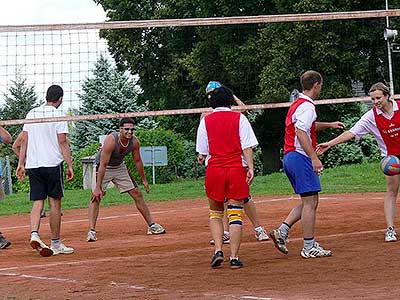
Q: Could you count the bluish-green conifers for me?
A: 2